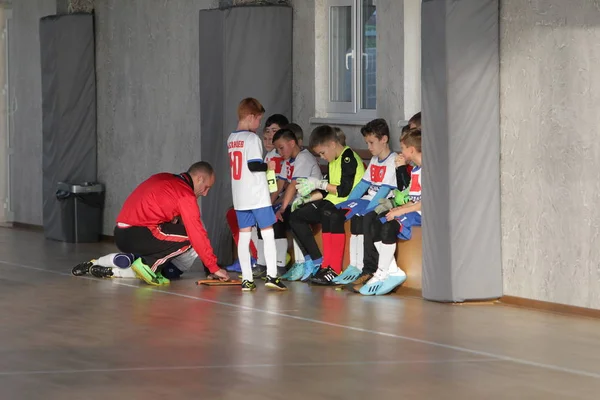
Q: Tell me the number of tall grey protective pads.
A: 3